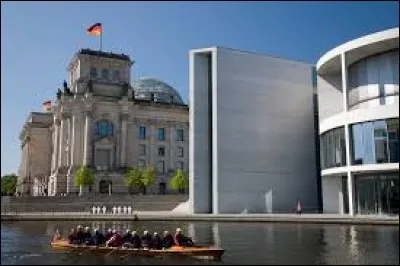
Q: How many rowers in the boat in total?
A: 12